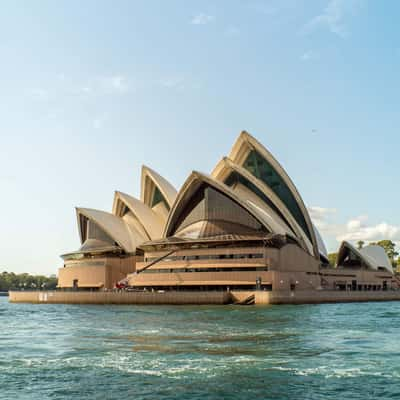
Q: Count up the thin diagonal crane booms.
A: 1